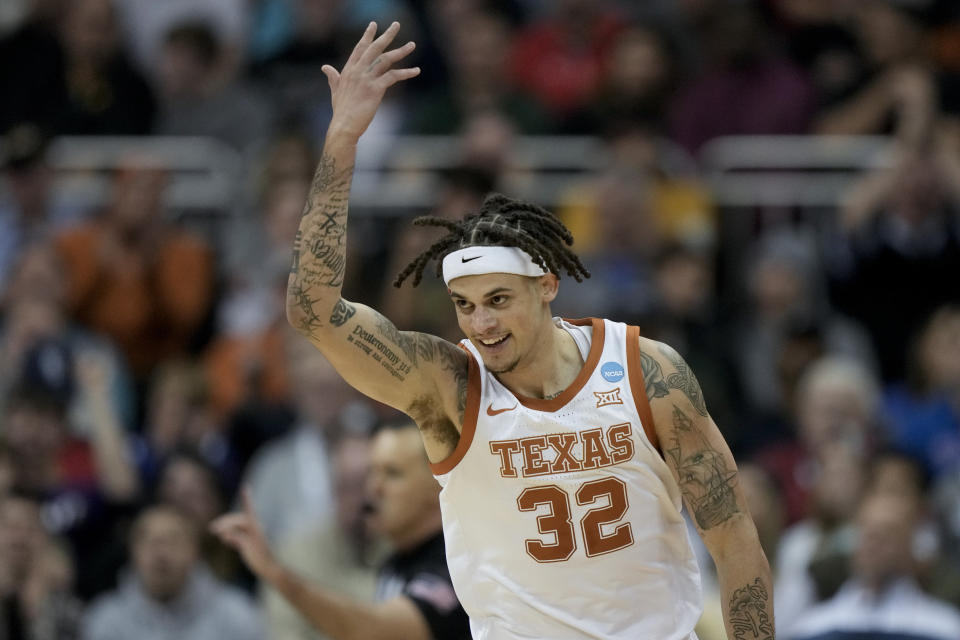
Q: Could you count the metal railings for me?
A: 3